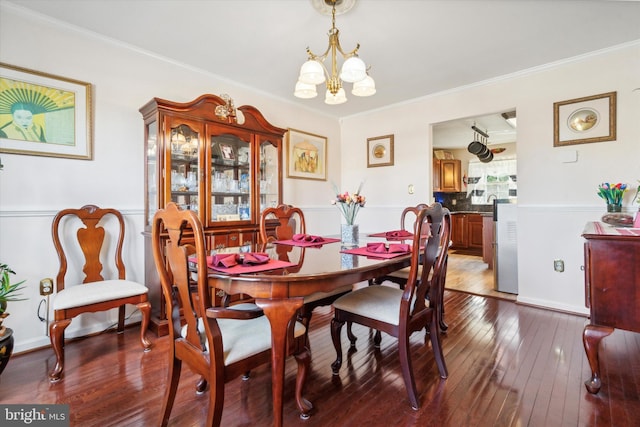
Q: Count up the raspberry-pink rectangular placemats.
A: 4